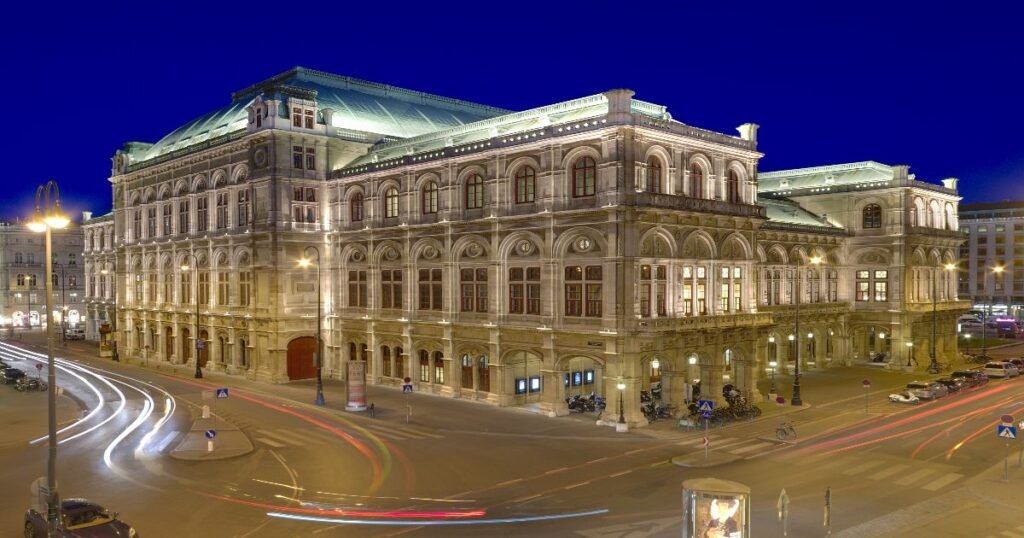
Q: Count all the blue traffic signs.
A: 5